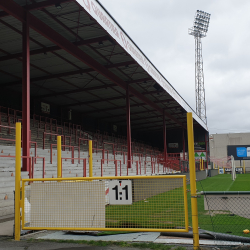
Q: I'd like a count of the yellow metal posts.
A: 4